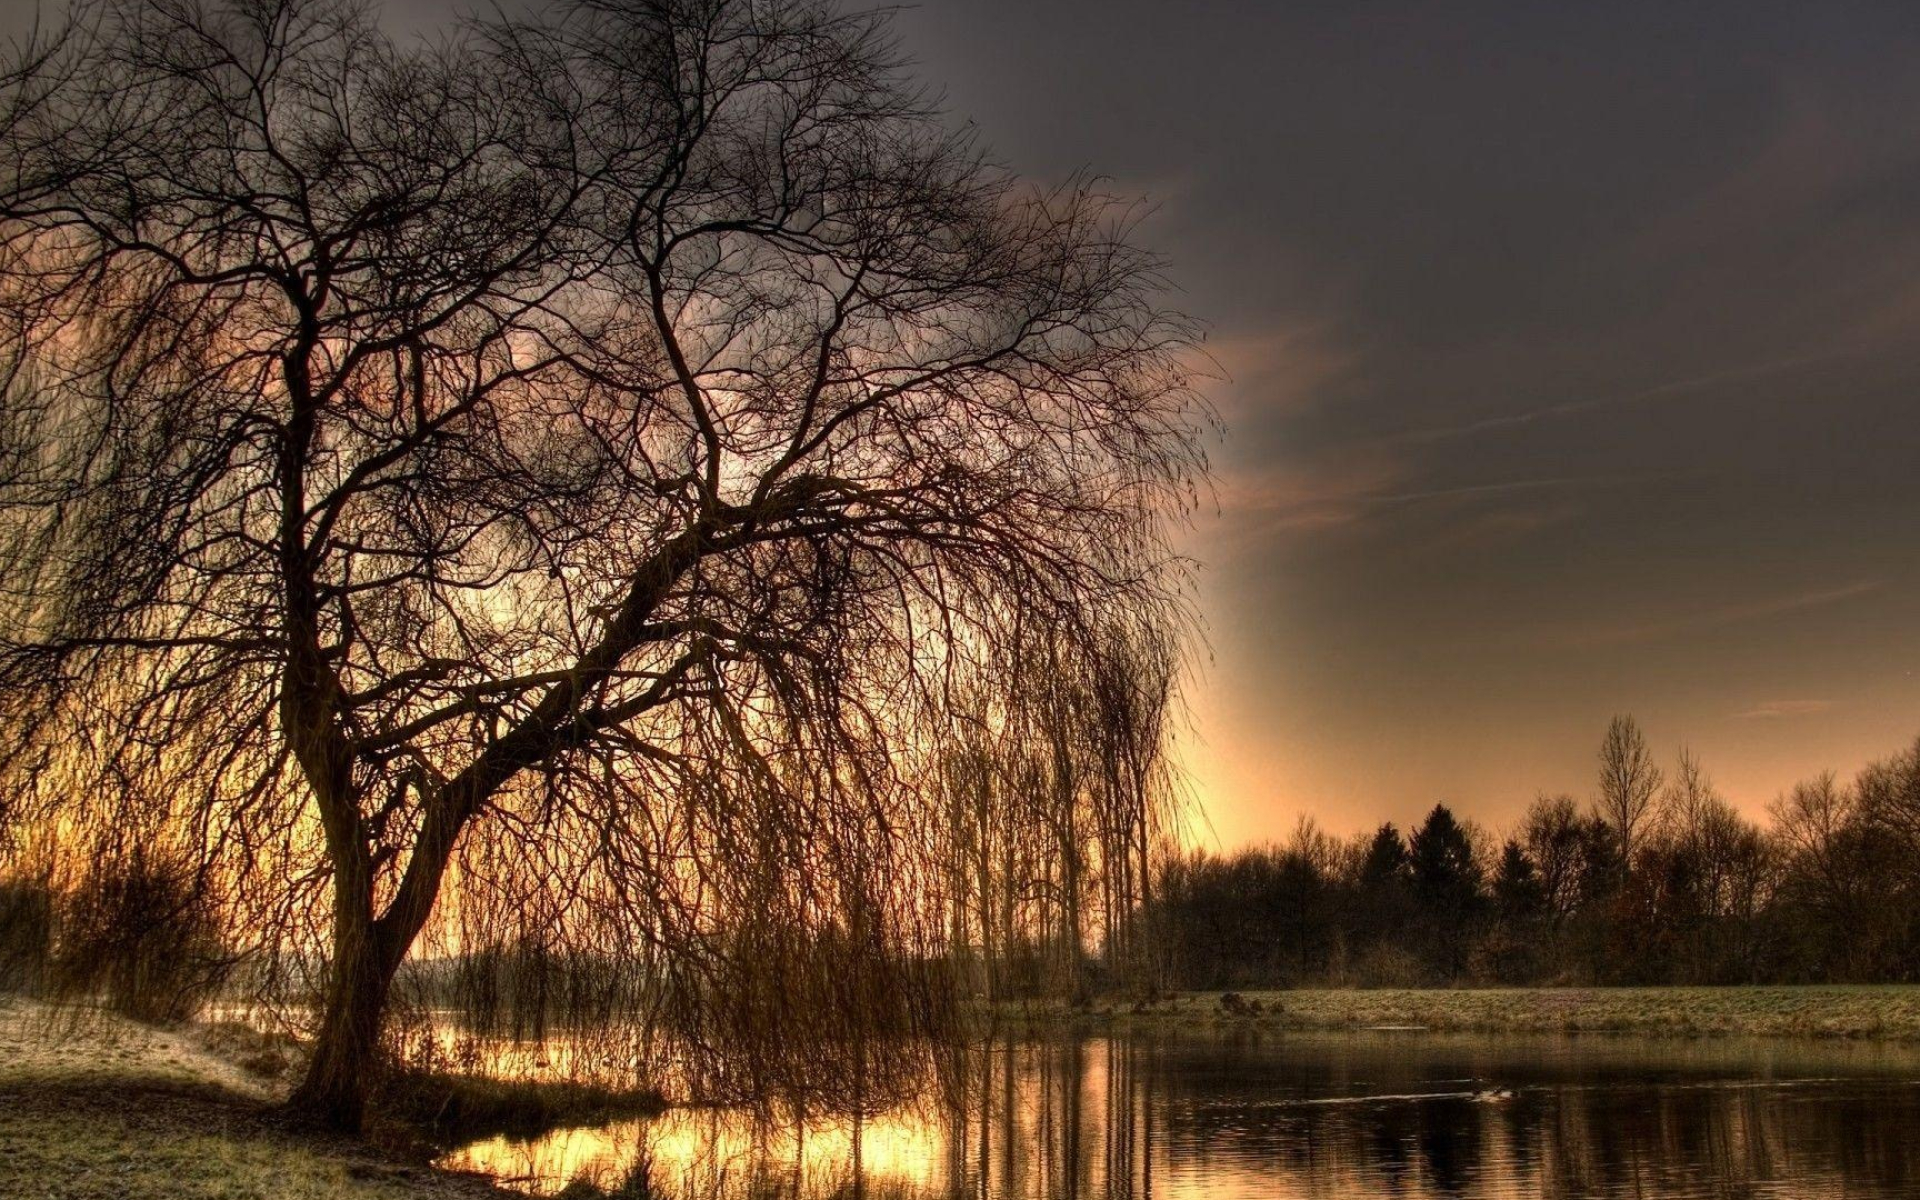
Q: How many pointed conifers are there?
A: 3